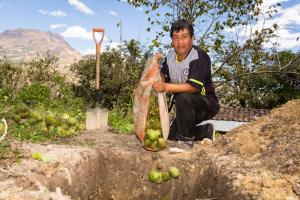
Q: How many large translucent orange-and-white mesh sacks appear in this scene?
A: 1